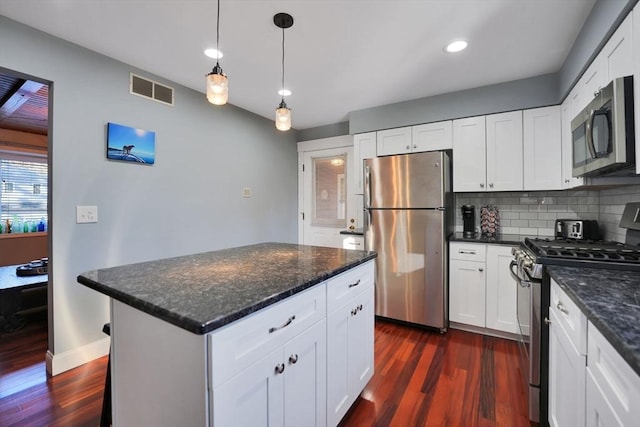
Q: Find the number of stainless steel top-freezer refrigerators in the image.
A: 1